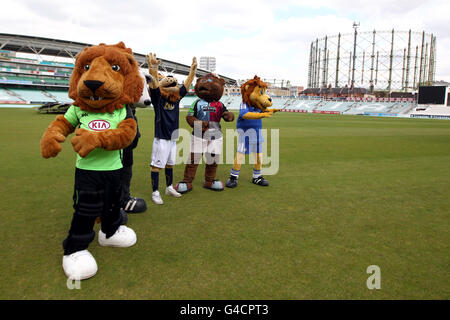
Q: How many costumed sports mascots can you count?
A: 5